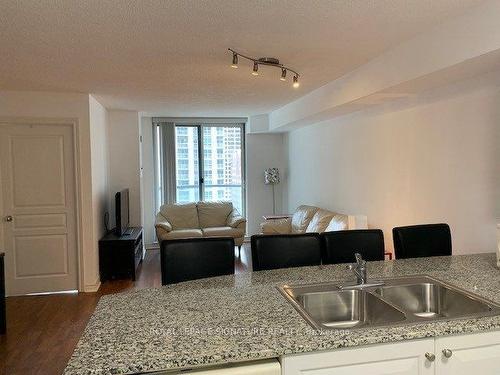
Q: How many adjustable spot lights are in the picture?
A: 4